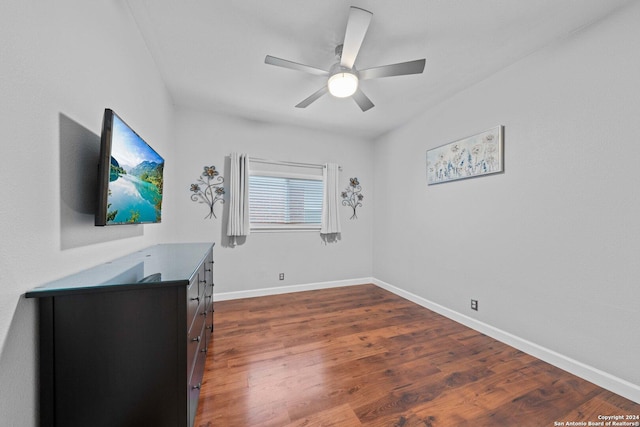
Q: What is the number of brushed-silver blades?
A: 5